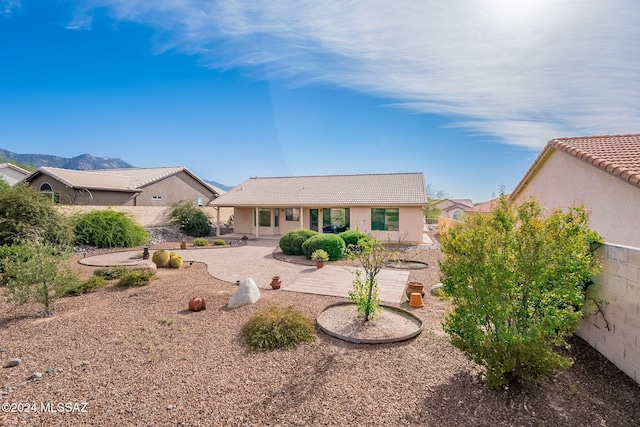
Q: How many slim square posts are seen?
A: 3